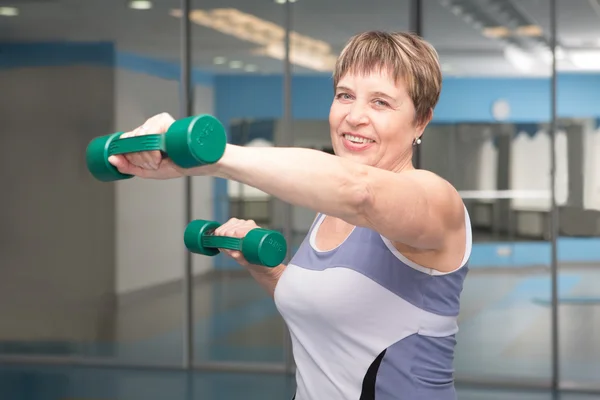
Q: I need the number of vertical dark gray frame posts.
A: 4